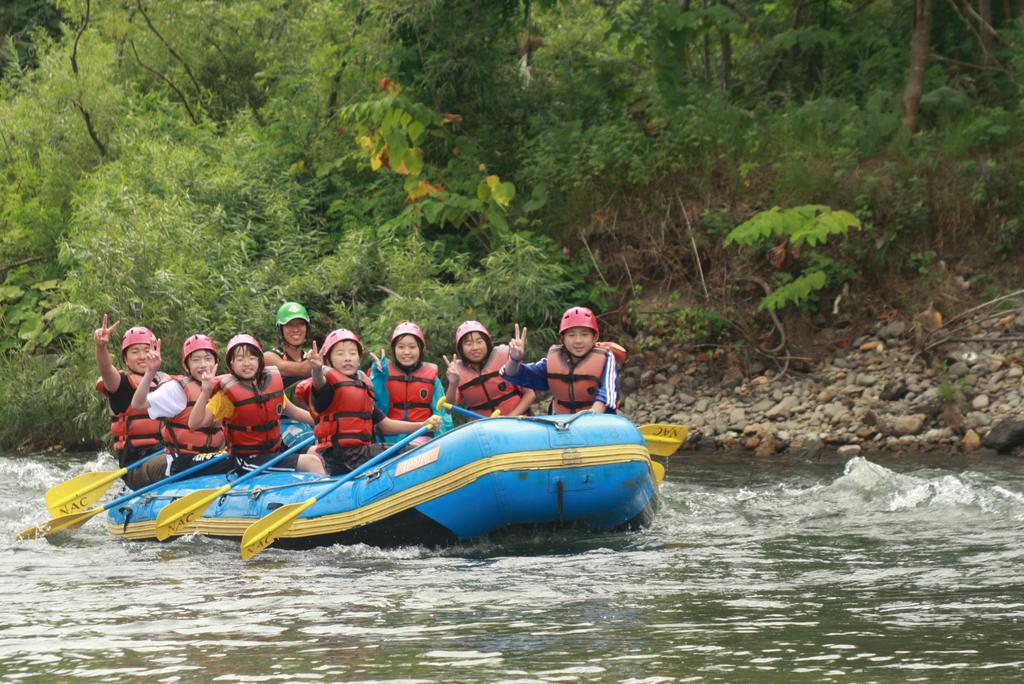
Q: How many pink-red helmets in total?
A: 7